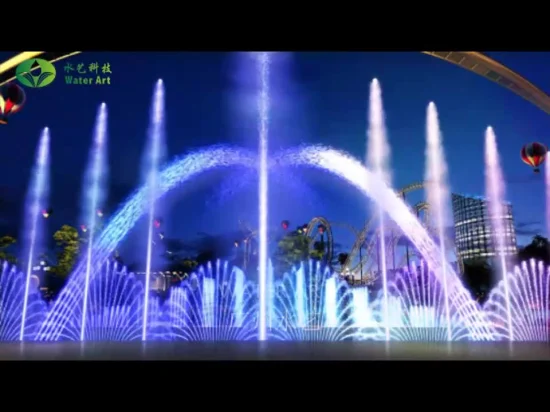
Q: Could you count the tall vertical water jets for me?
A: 7